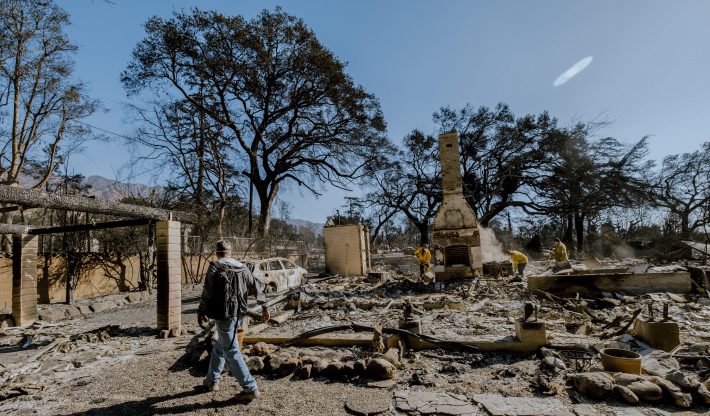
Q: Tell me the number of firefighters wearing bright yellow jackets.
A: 3